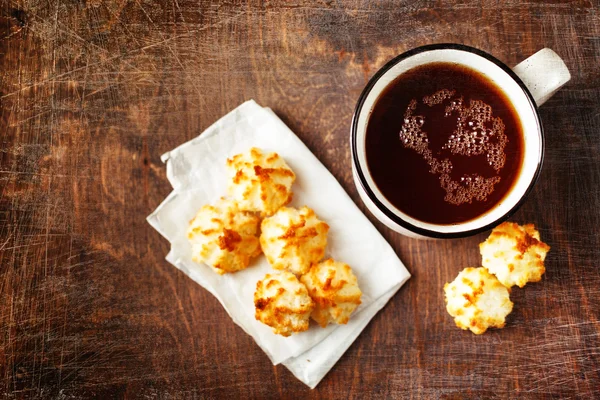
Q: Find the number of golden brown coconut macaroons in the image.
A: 7